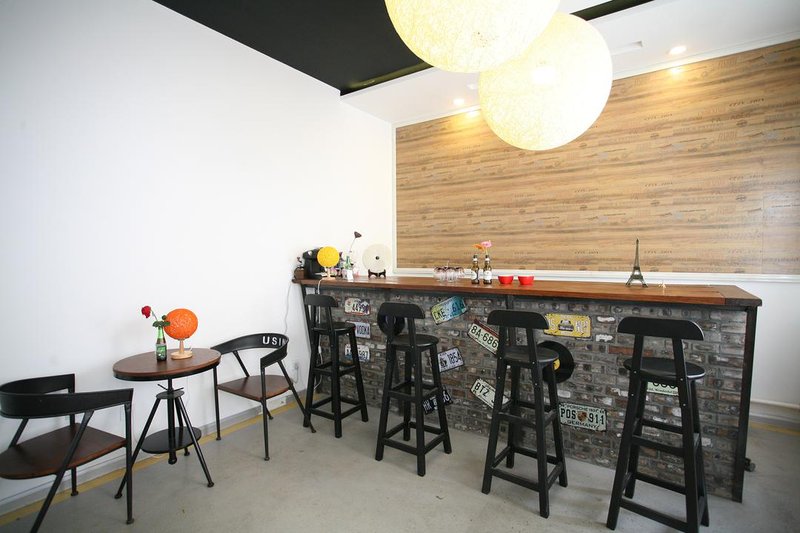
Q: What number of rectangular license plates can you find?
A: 11